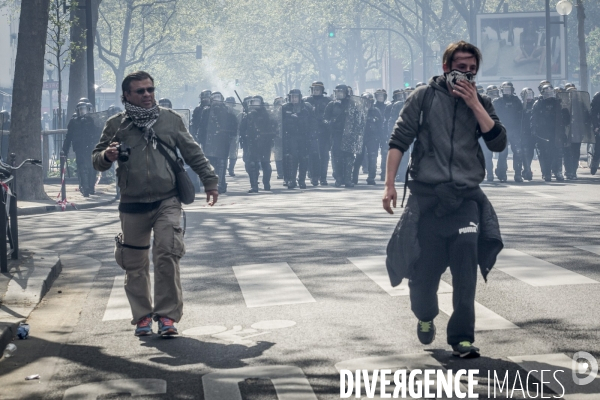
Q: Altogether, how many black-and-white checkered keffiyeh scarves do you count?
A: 1